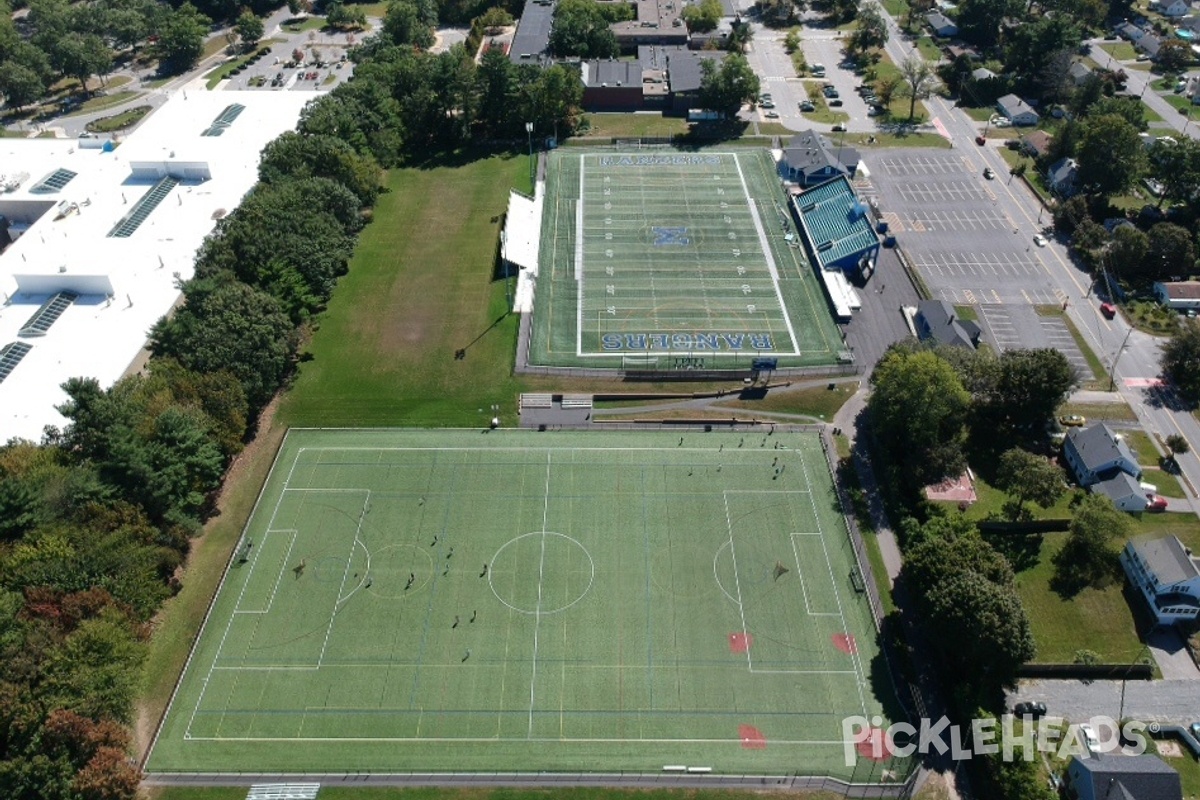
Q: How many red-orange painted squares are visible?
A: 4